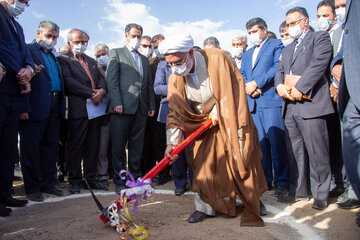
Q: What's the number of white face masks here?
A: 14